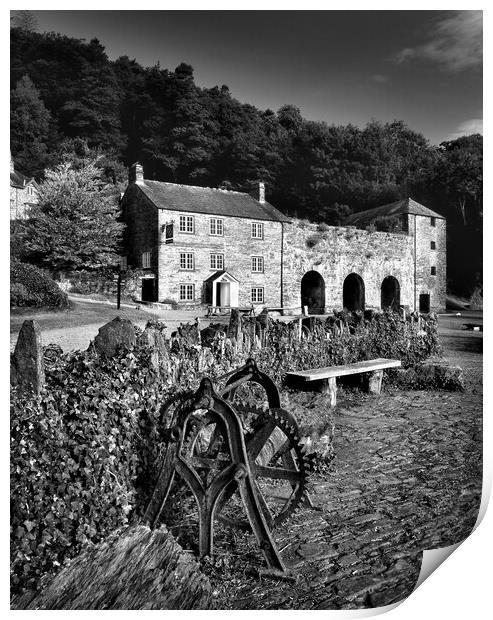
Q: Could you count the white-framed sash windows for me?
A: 8